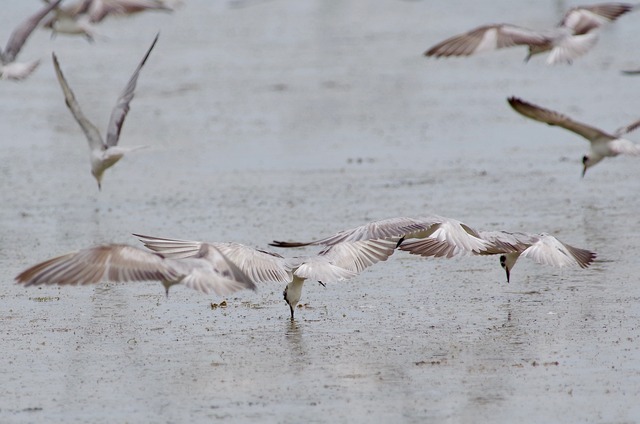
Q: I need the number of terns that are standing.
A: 0